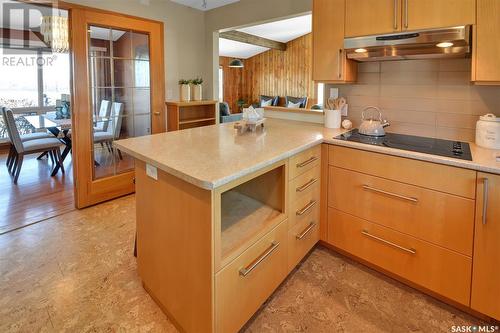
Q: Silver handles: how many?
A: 11